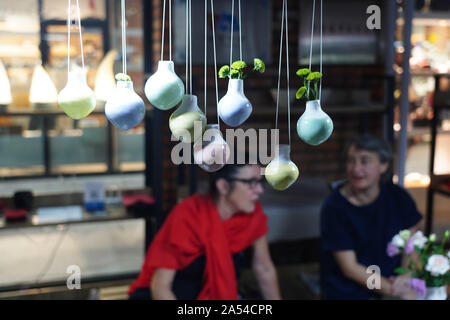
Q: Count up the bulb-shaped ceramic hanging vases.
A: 8